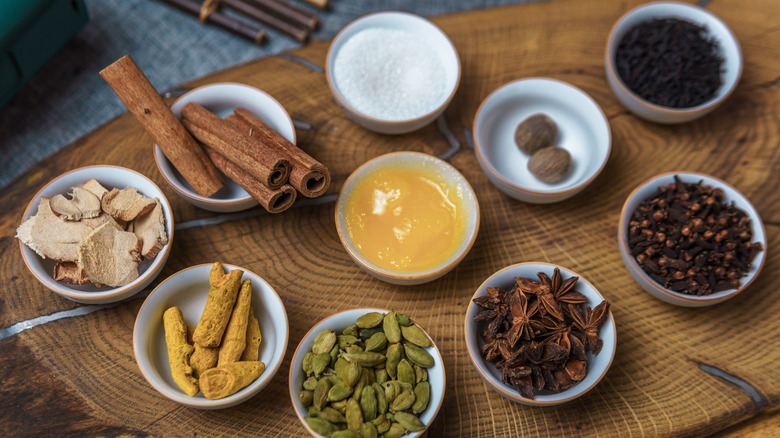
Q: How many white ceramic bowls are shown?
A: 10